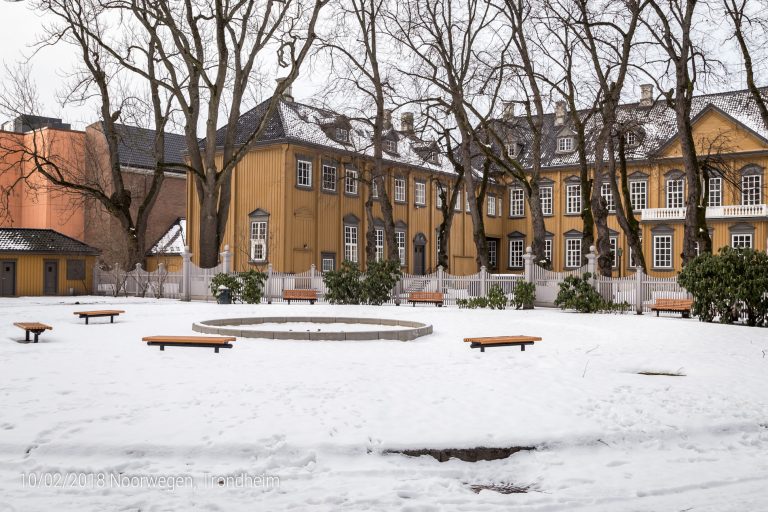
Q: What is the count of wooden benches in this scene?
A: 7